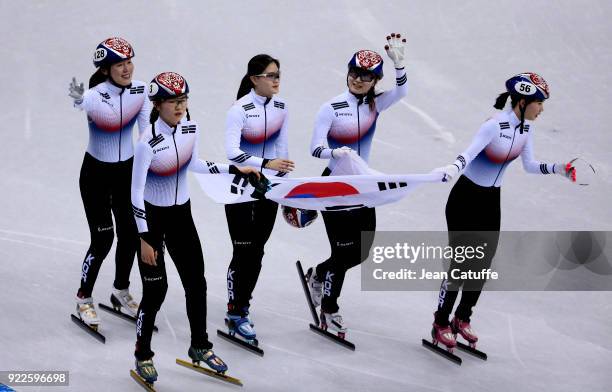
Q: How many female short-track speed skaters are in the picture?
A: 5